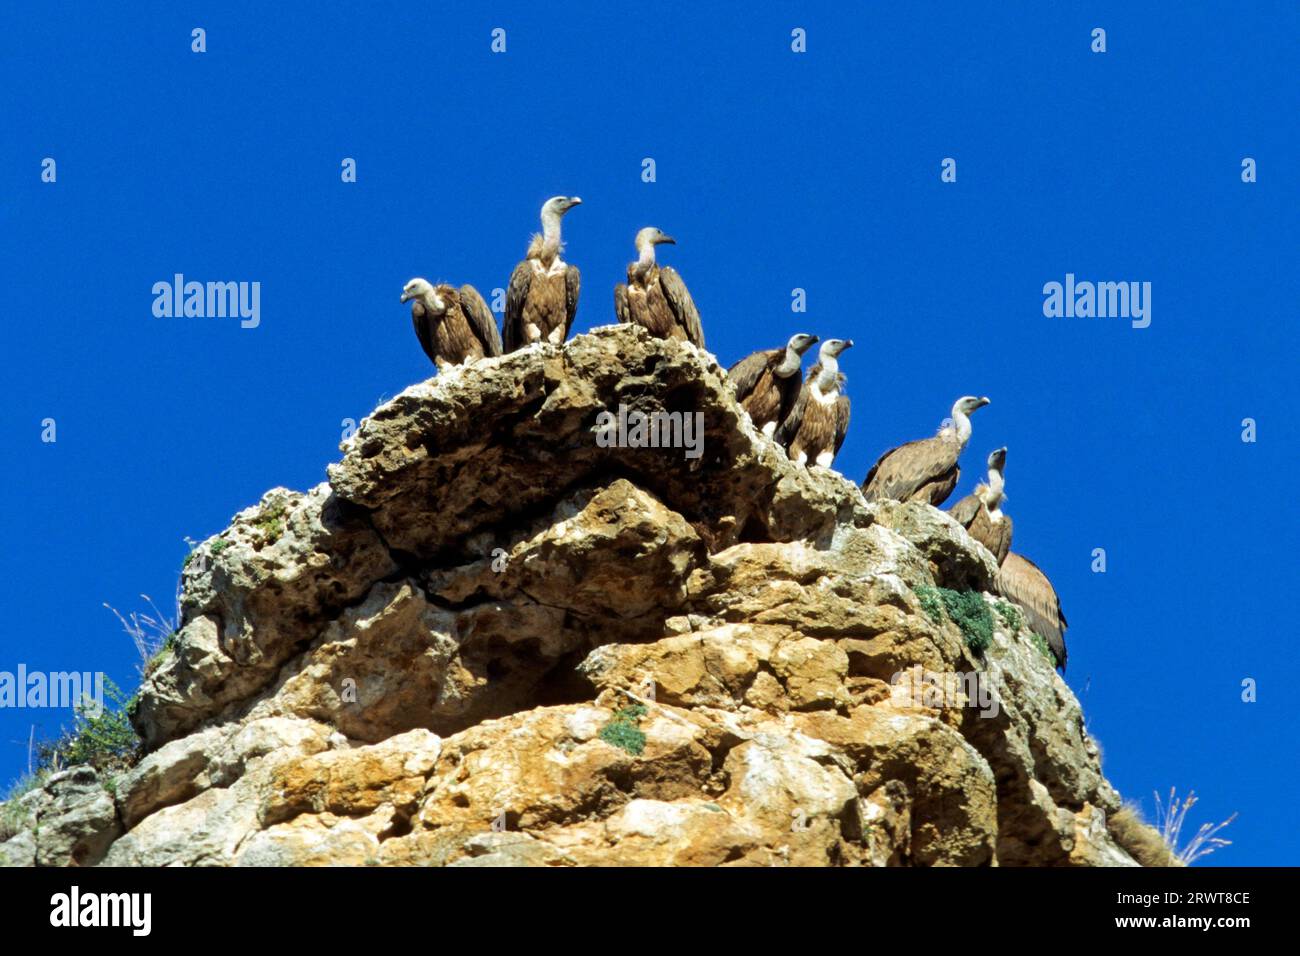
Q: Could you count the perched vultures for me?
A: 8